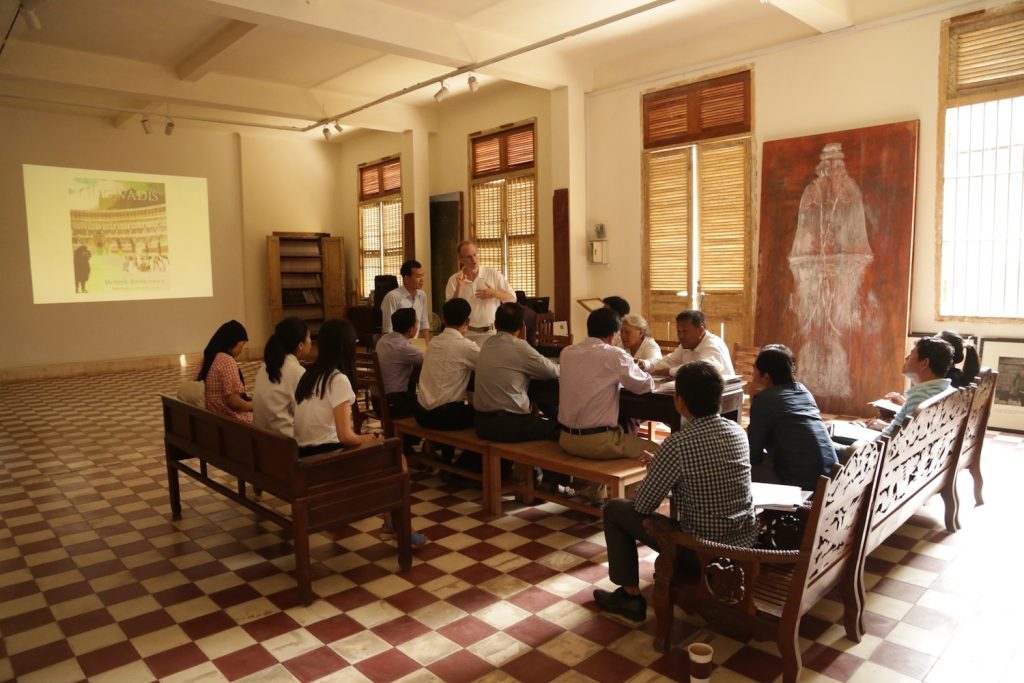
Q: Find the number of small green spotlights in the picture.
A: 0